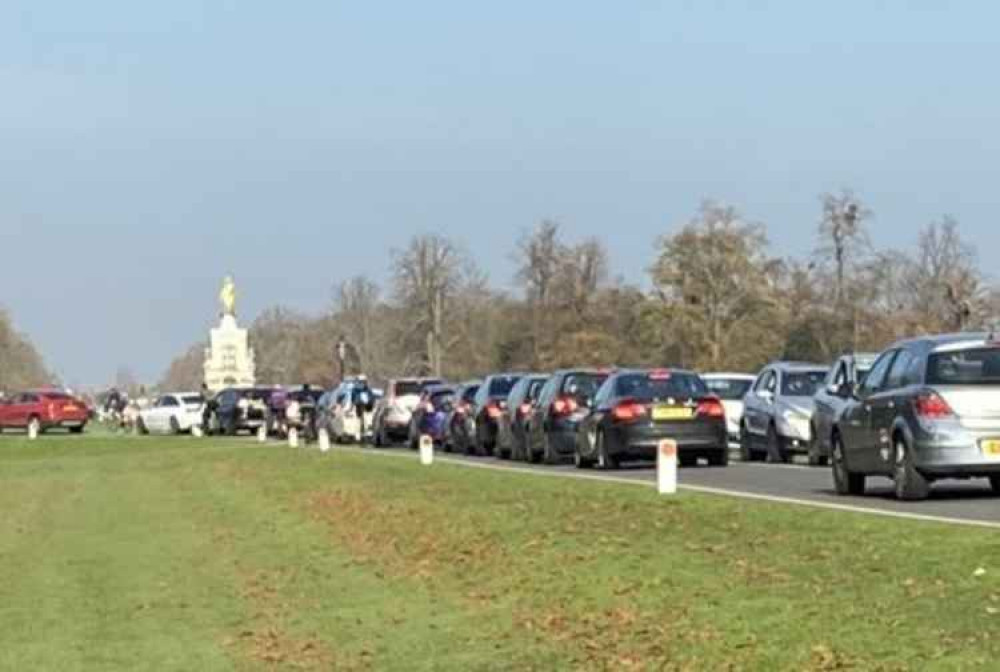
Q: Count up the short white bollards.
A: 7